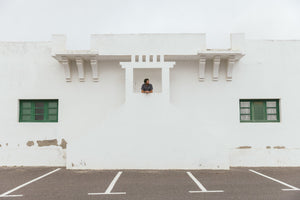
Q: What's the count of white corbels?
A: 6